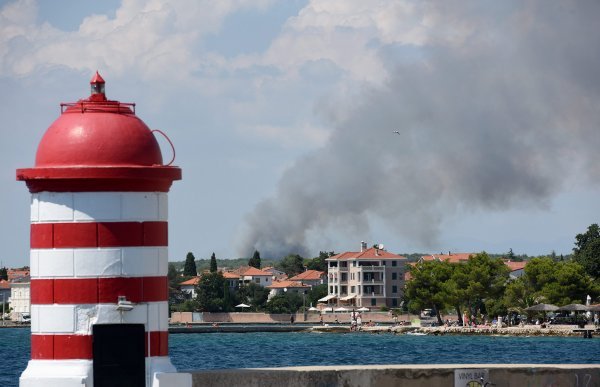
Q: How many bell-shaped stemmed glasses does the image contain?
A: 0